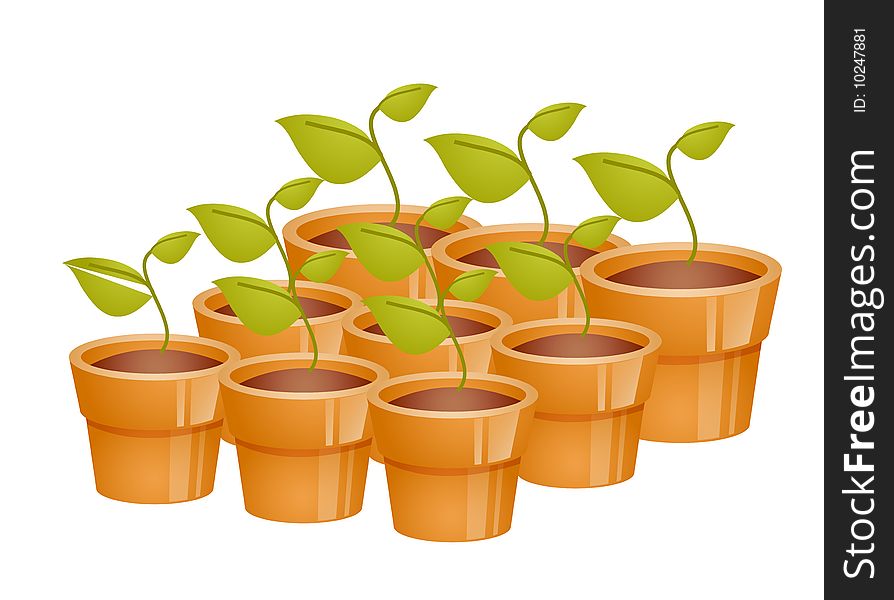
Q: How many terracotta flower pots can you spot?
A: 9